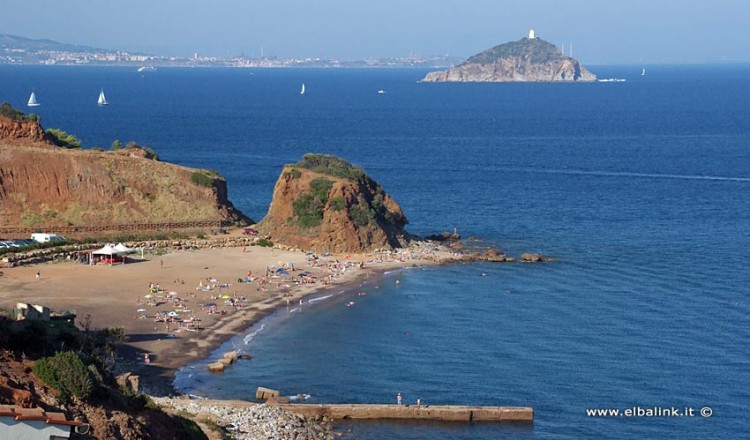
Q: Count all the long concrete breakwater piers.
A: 1